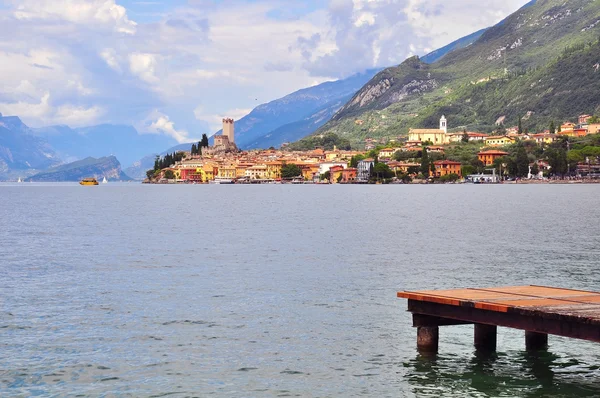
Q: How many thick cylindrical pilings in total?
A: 3